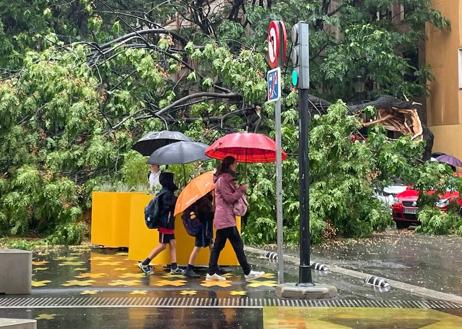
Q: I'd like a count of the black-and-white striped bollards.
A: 3